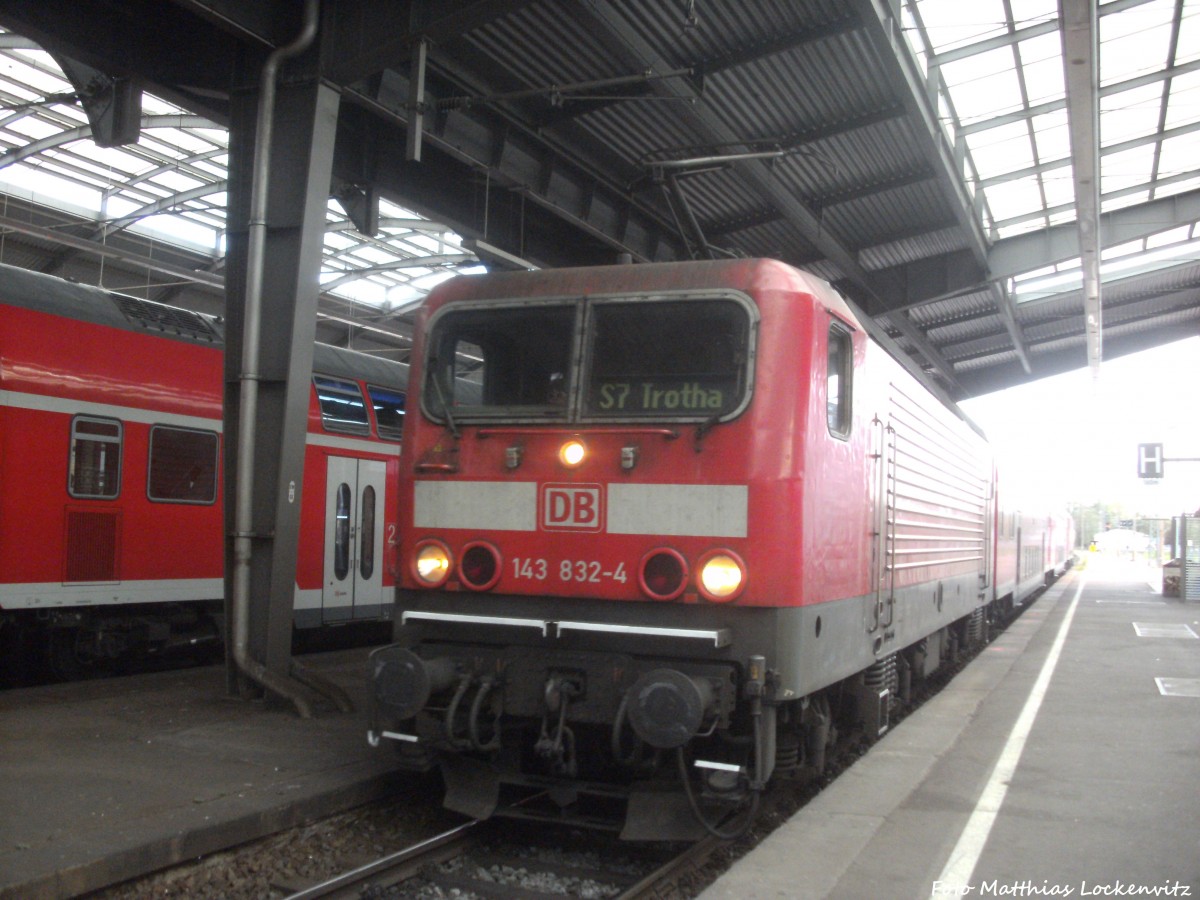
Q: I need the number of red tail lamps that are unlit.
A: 2